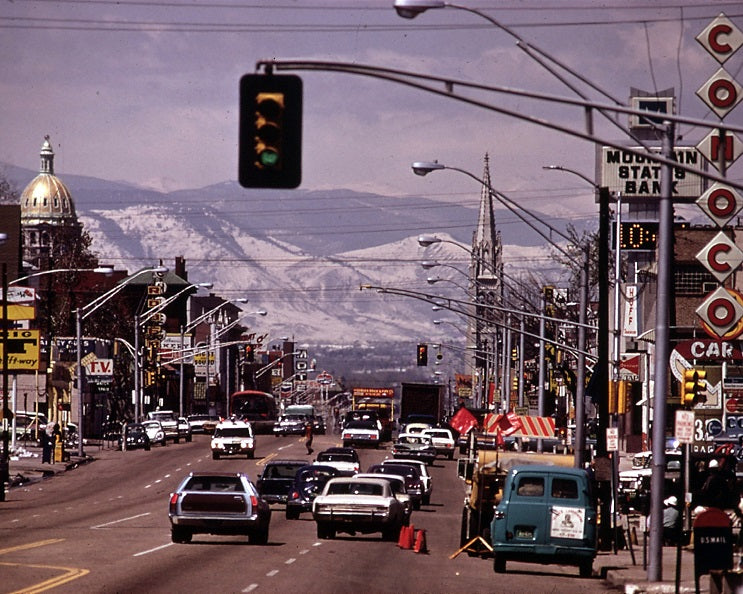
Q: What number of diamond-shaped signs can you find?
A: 6